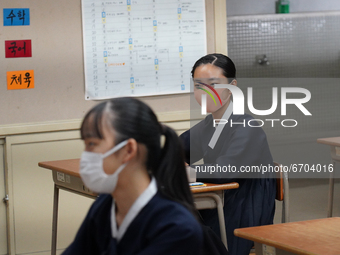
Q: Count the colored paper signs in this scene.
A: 3